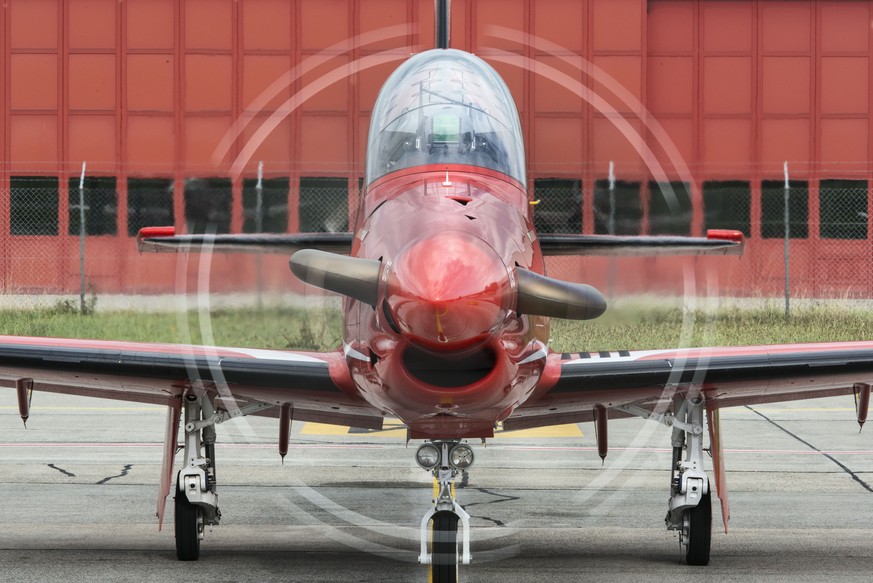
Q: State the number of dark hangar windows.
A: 12